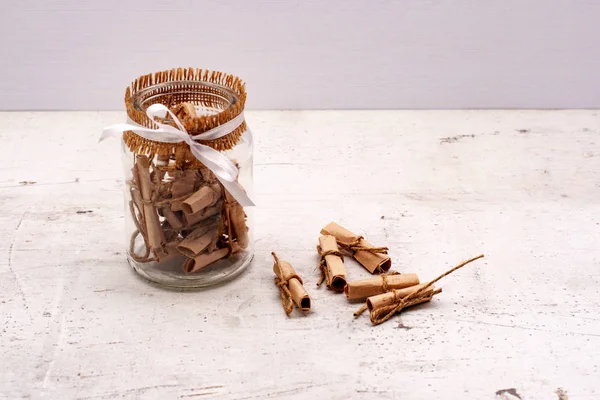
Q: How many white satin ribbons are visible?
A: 1